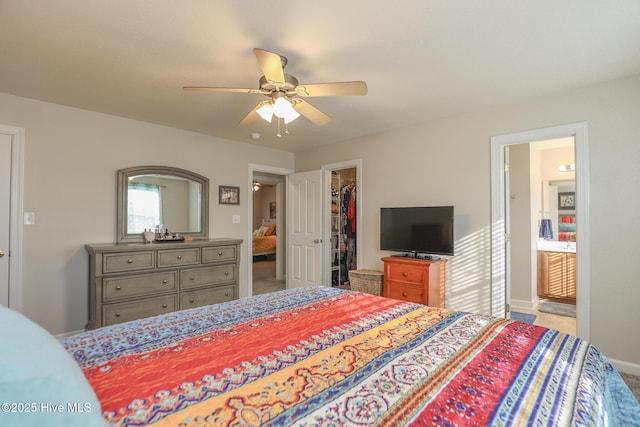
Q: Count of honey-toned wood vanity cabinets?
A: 1